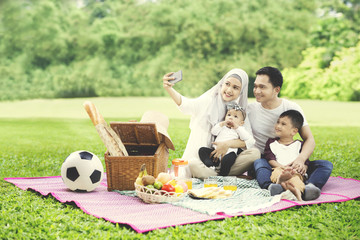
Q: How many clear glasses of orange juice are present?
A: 2